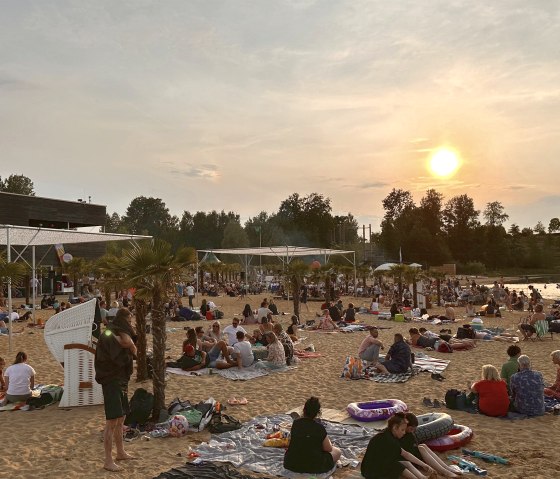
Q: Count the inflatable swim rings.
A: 3